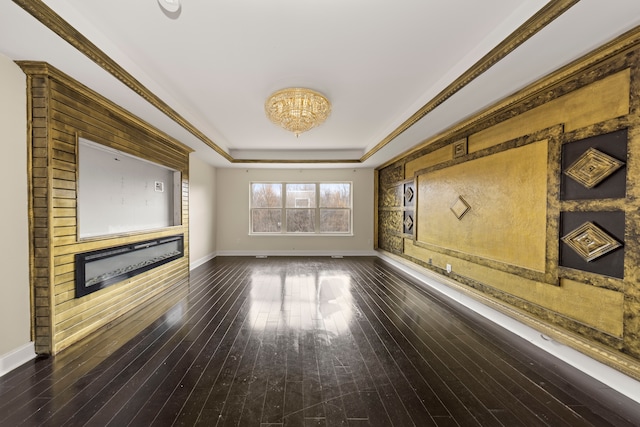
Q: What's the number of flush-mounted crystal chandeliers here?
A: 1